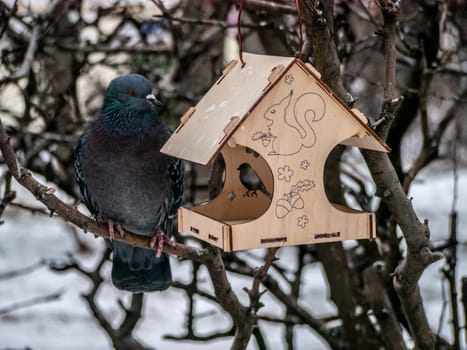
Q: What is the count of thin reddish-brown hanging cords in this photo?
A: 2